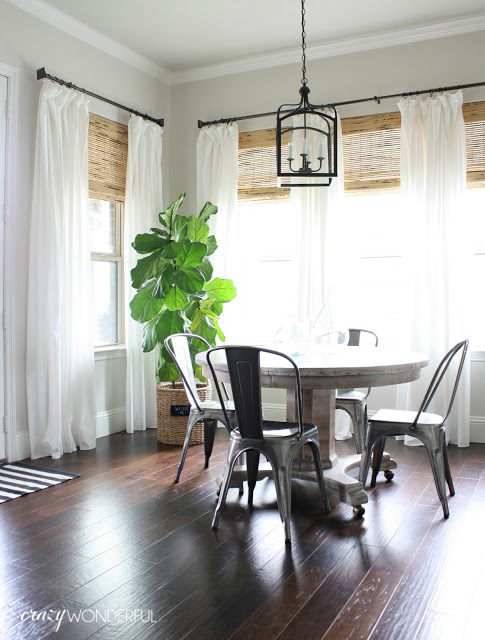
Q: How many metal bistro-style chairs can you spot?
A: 4